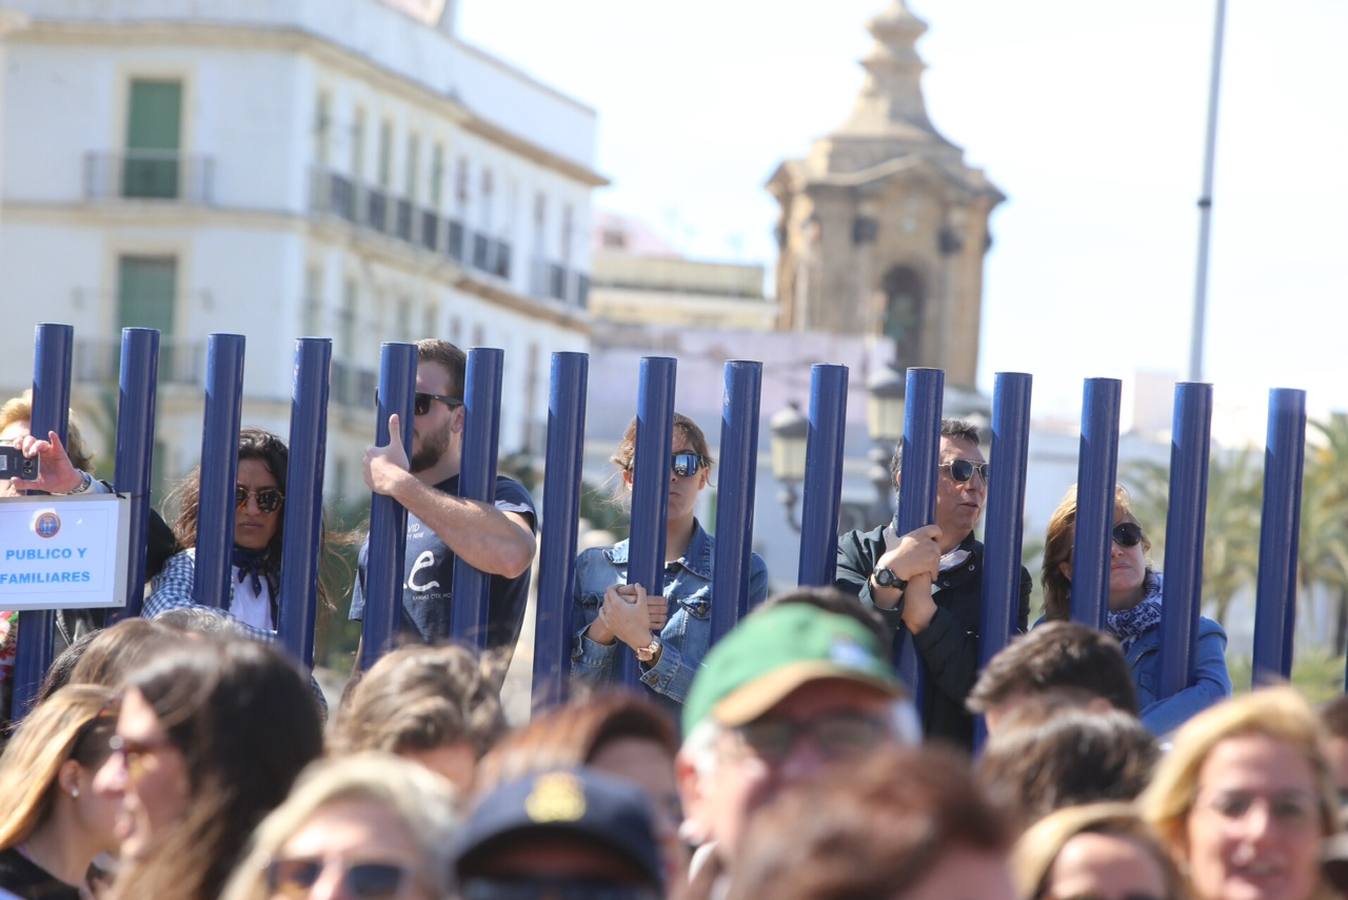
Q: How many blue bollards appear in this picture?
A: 15